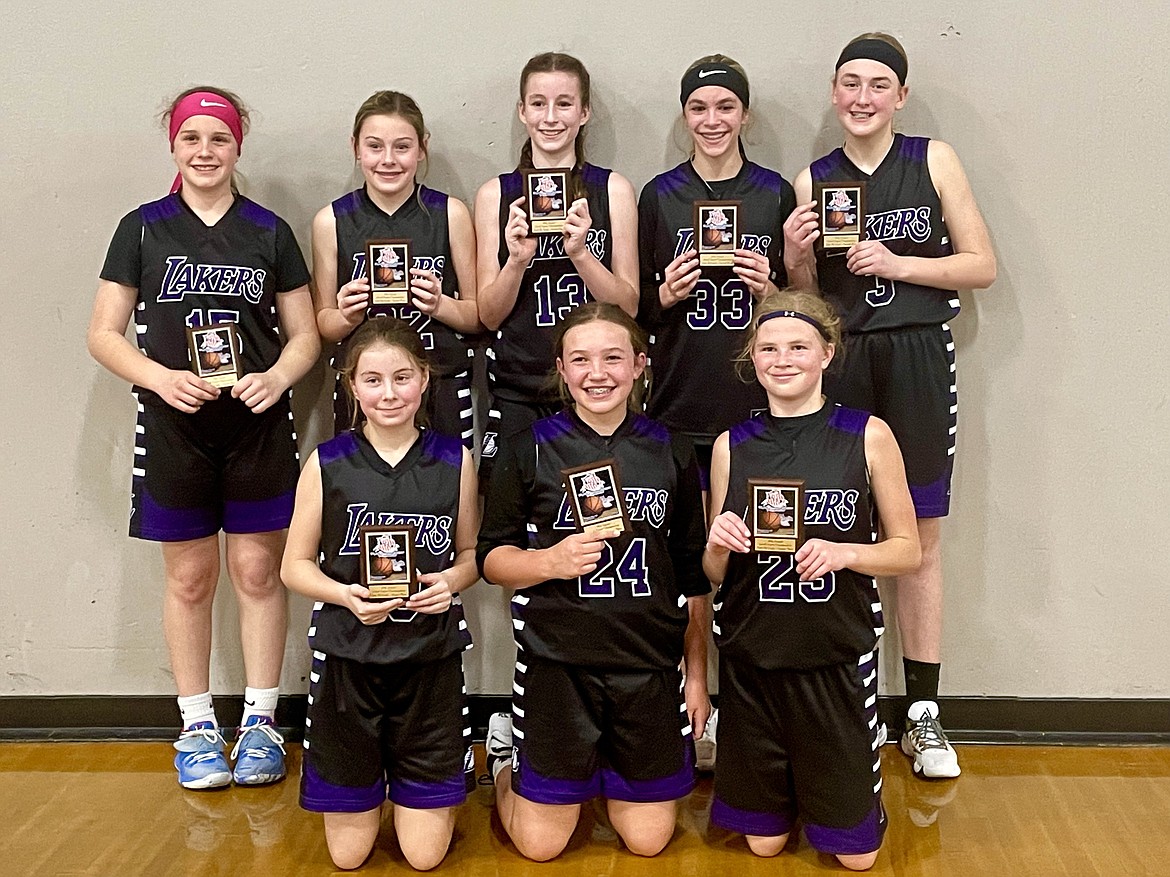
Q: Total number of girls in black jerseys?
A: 8